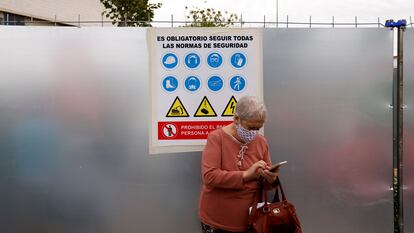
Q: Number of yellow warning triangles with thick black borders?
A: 3